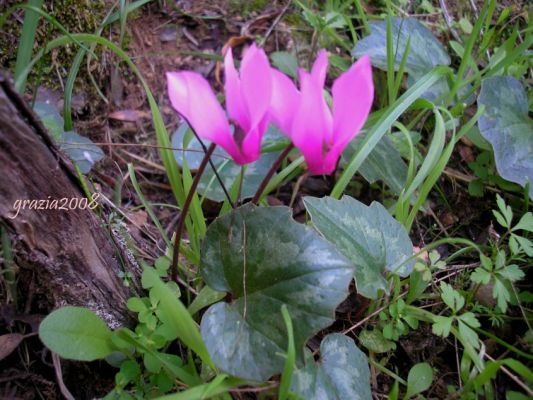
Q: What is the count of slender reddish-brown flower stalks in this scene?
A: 2